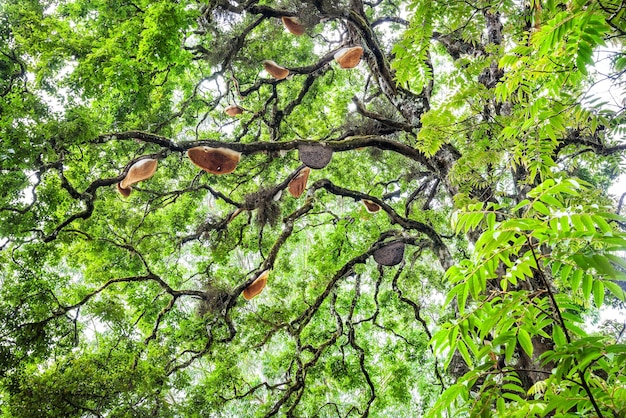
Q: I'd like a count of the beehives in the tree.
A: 12